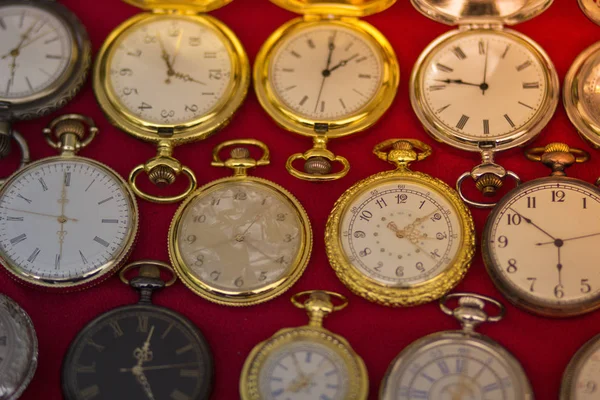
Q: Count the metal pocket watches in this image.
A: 14